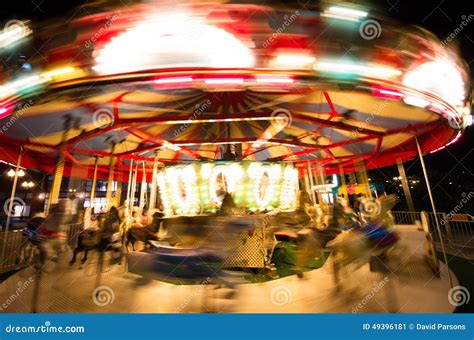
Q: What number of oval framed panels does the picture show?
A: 3